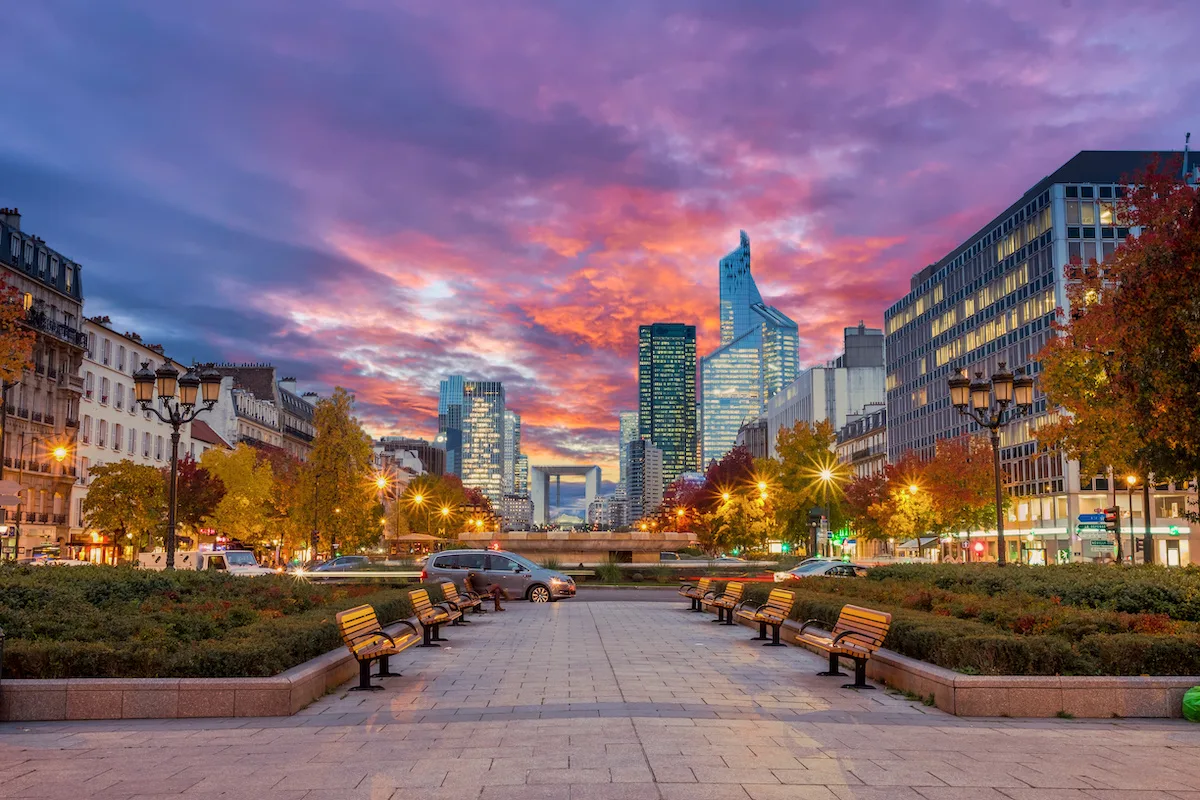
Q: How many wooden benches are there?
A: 8